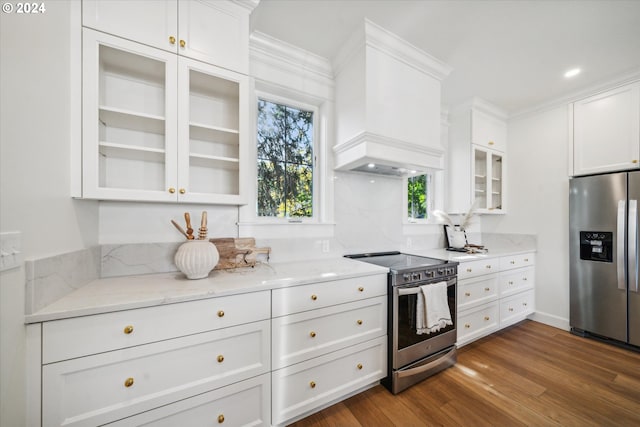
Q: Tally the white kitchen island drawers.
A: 12